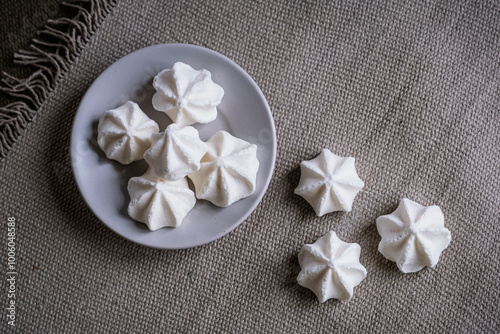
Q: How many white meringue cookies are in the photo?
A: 8